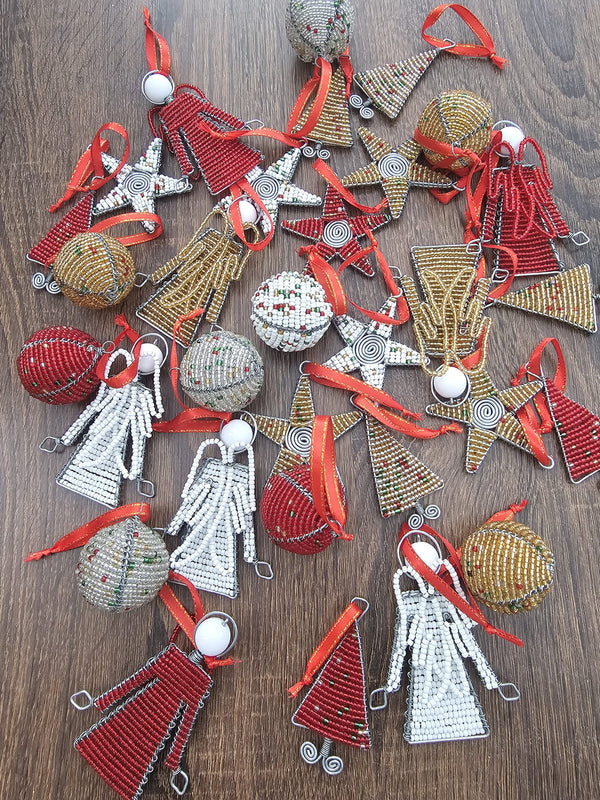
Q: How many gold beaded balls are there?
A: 3